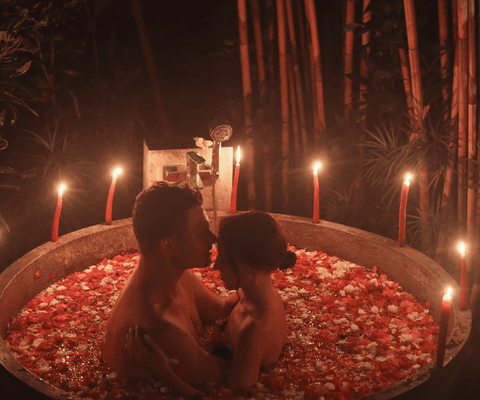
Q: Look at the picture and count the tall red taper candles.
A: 7